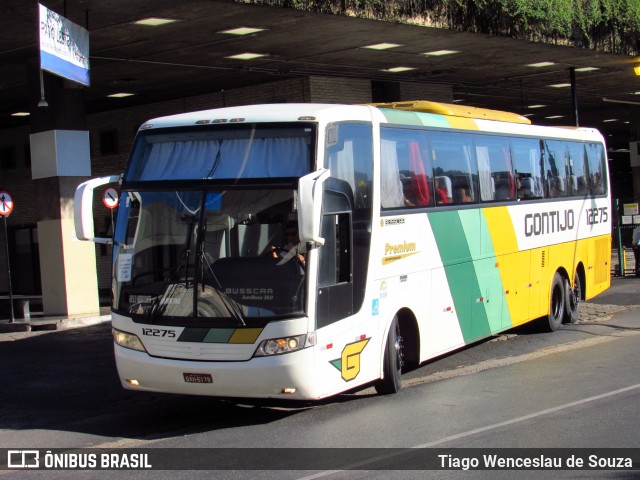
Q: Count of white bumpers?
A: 1